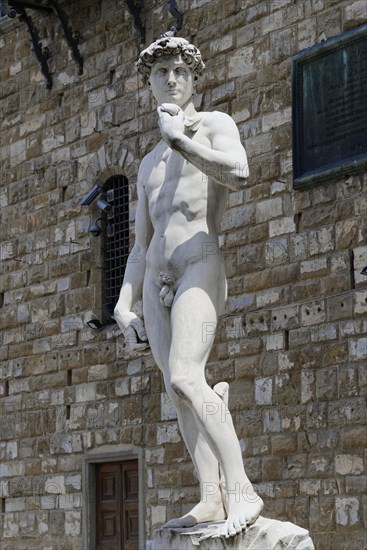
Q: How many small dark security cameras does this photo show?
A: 3